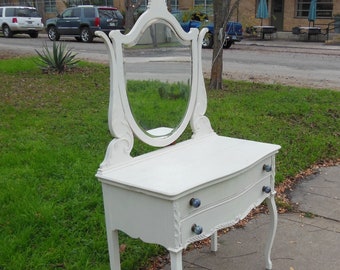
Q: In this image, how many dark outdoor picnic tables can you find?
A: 2